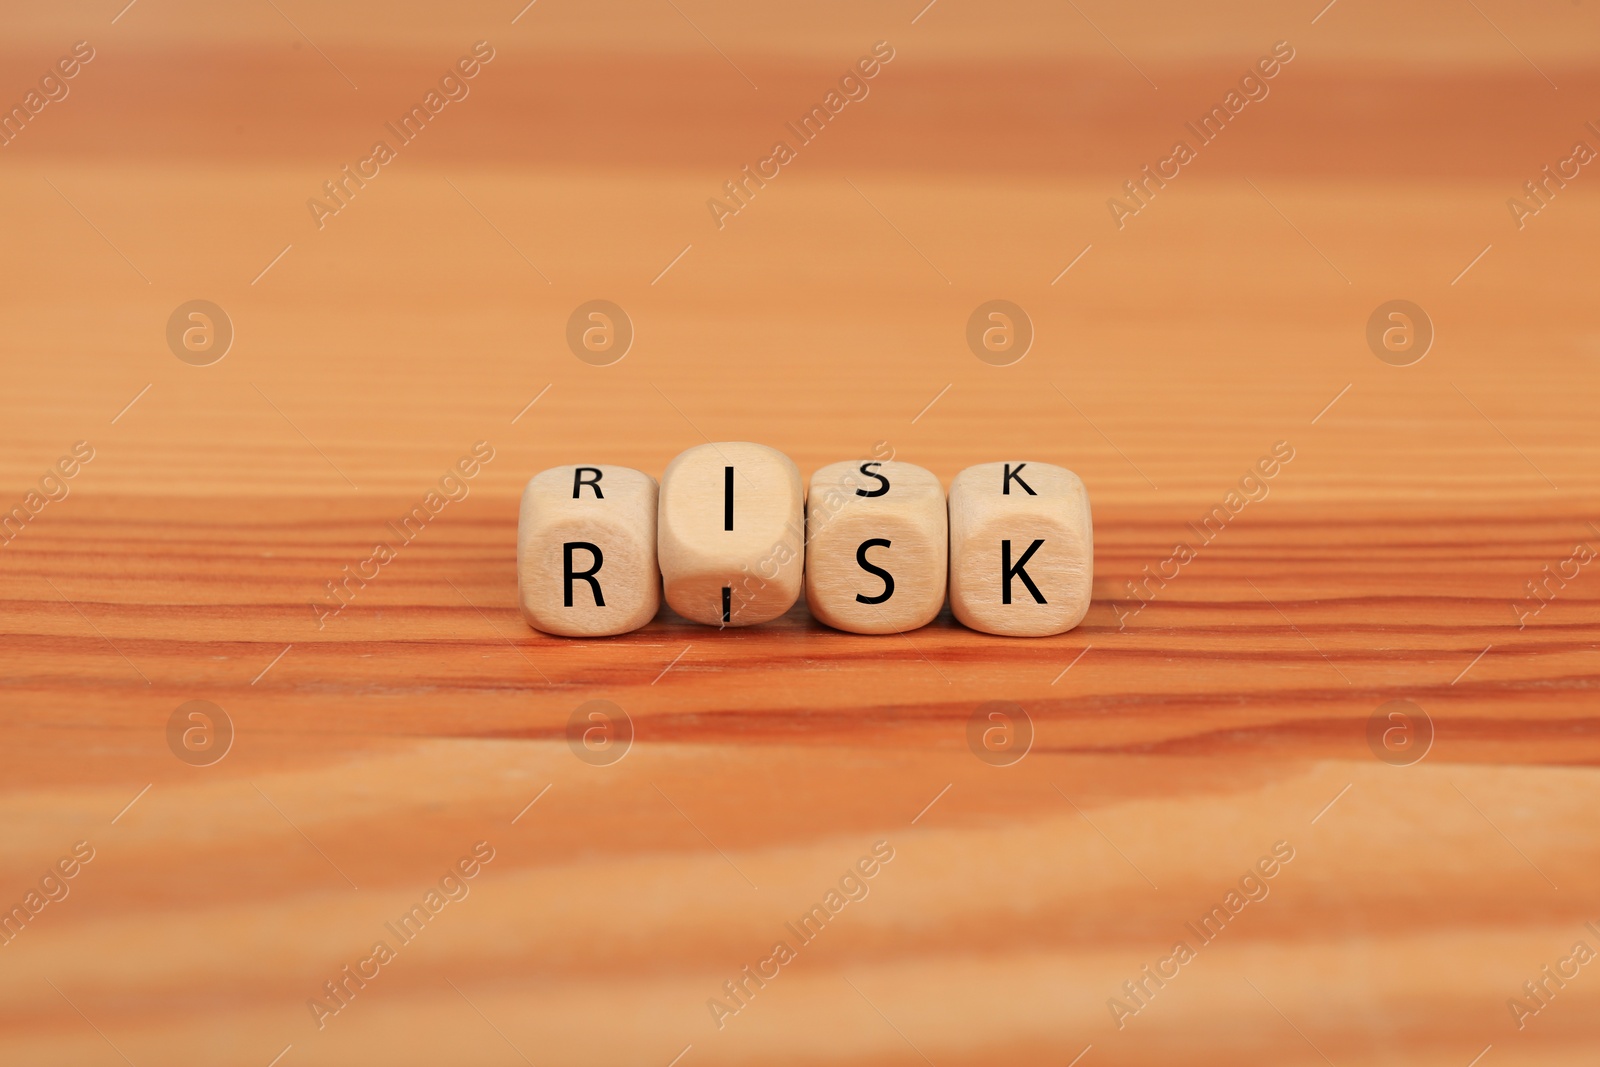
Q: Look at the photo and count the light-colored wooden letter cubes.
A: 4